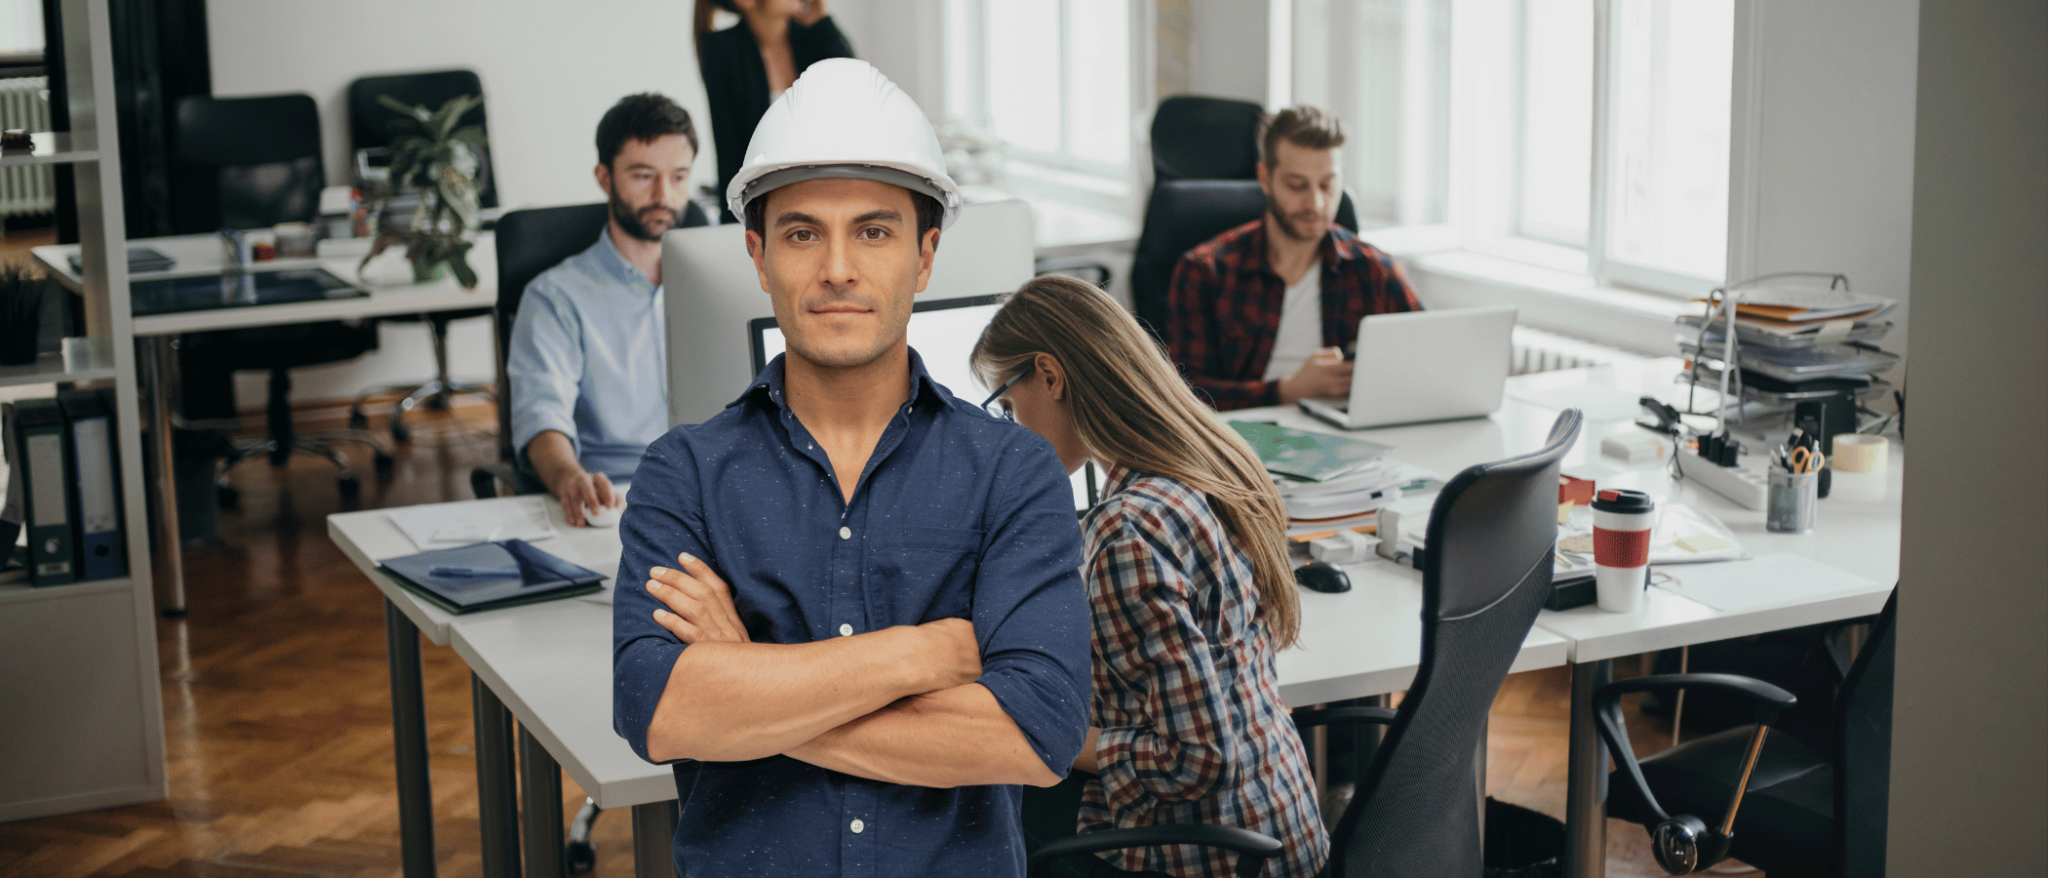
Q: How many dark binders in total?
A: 2